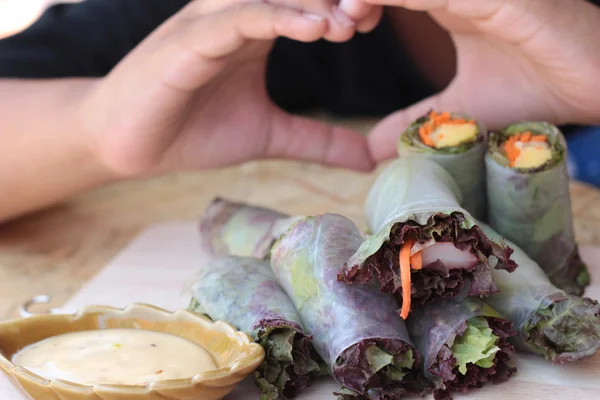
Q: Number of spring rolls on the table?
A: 8